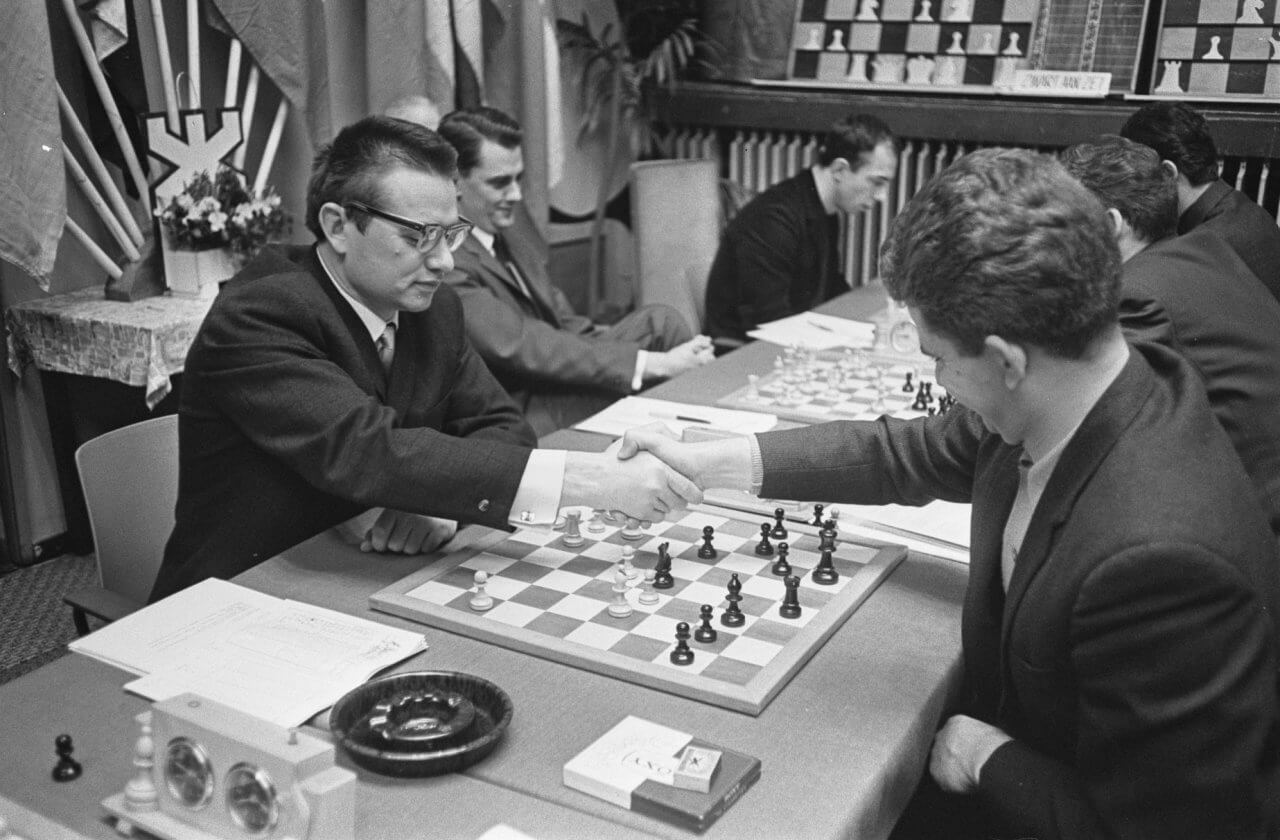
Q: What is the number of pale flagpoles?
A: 9